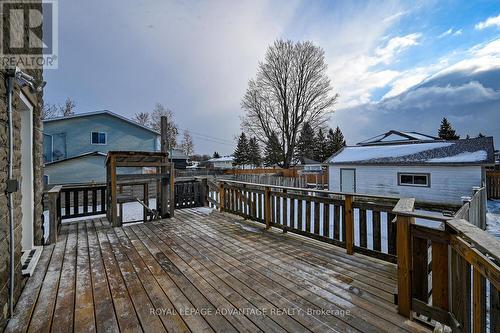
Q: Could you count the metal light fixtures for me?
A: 1